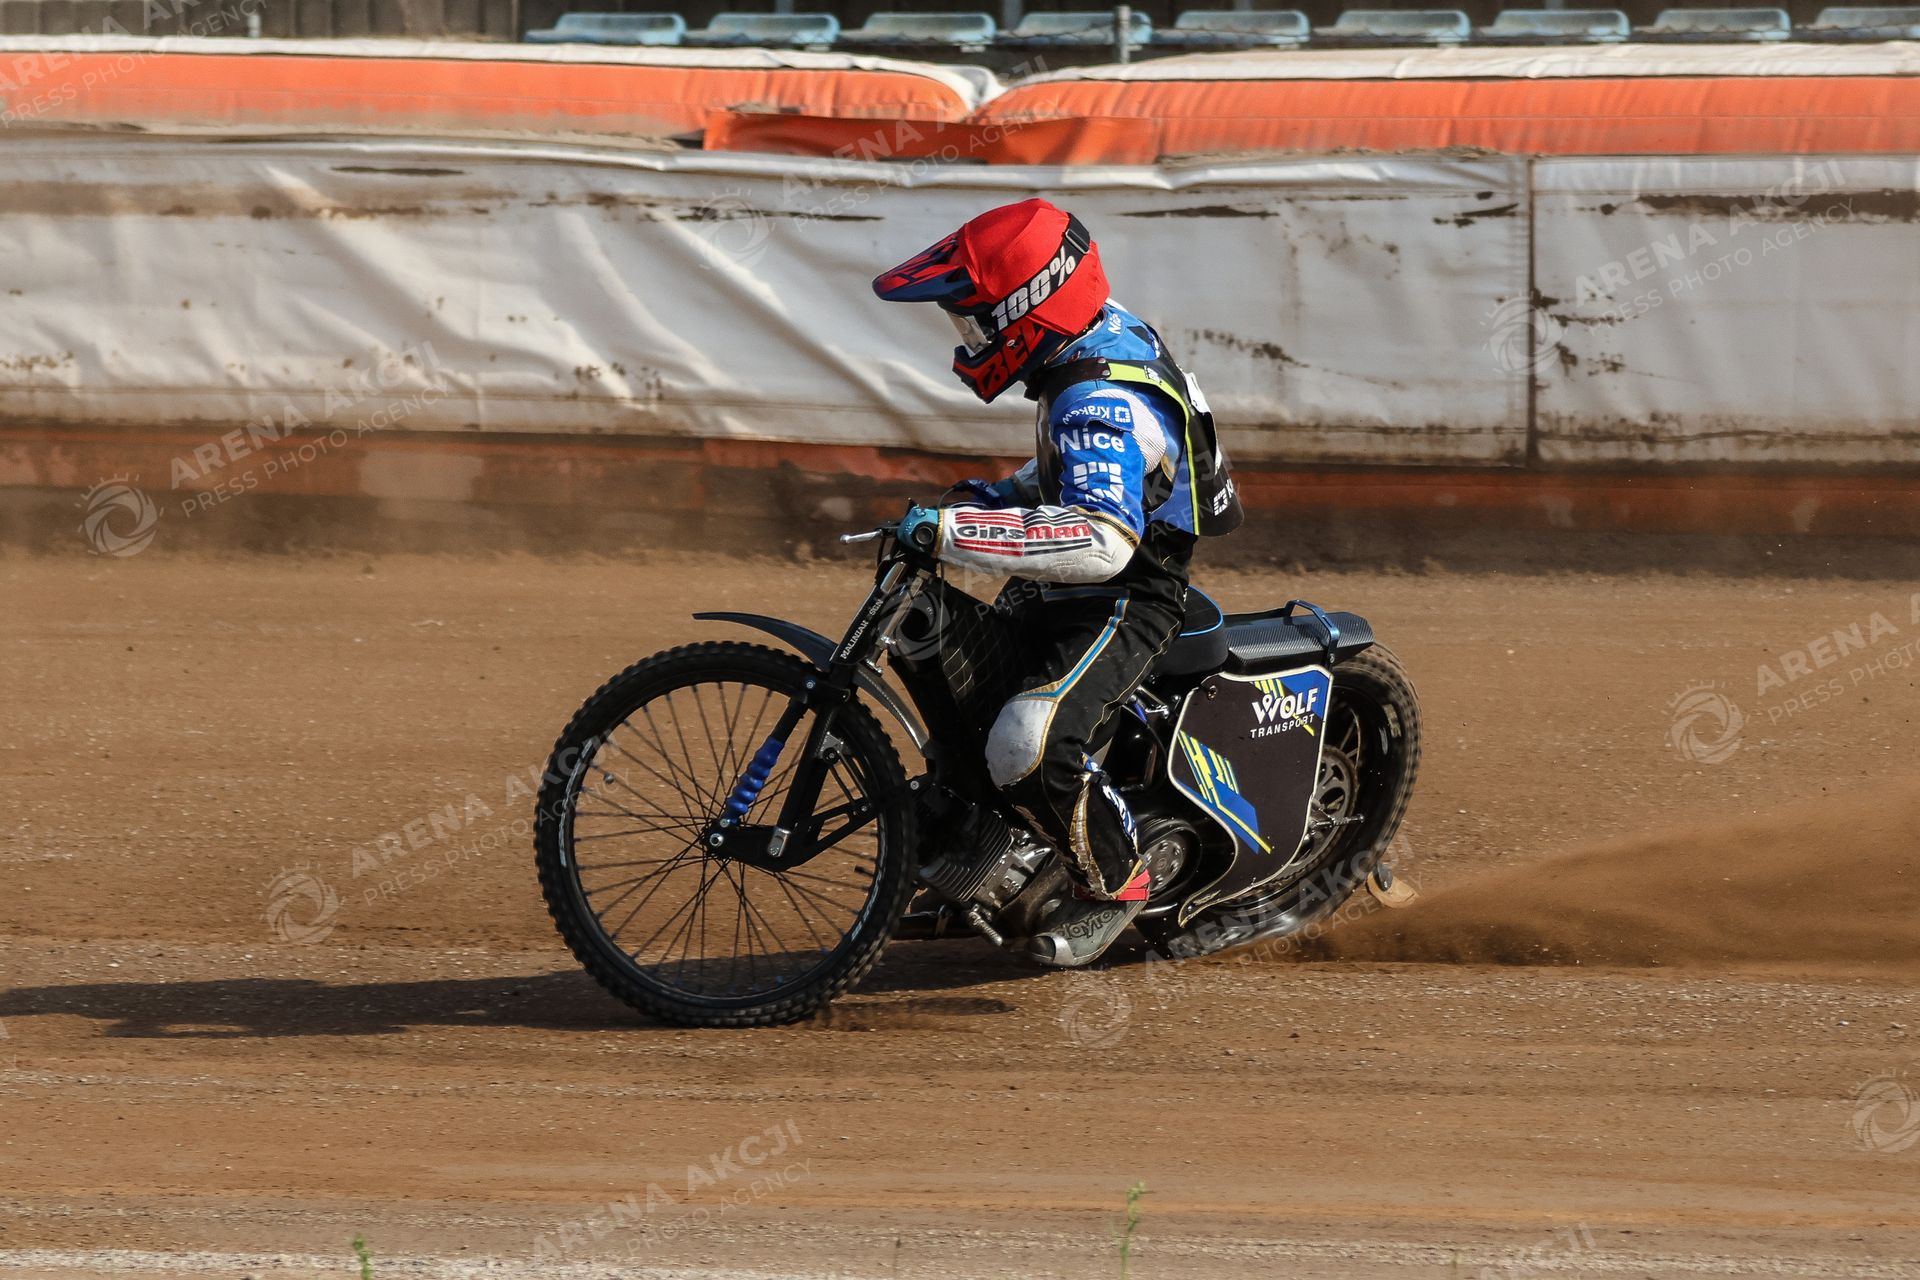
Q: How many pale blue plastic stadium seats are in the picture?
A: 9